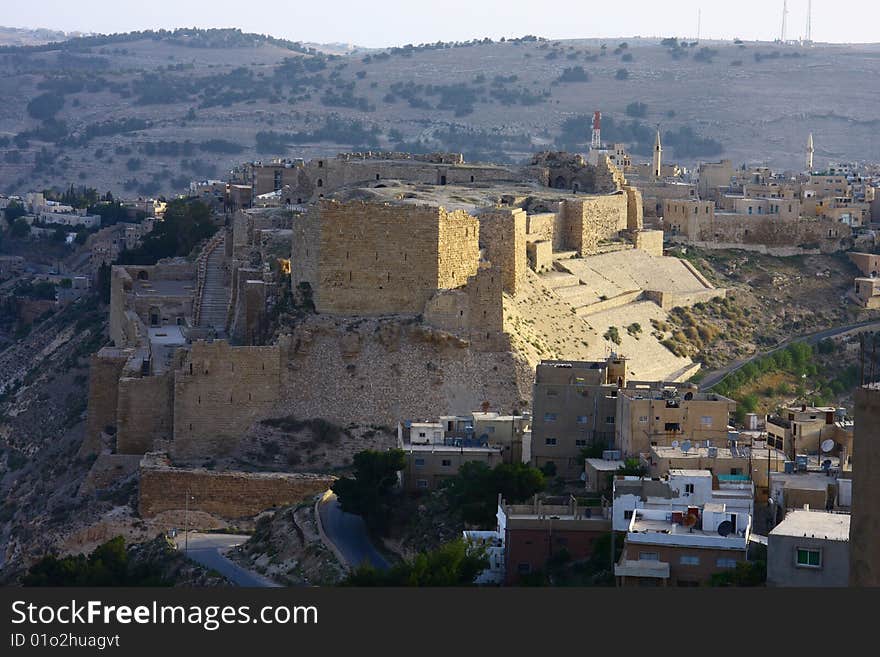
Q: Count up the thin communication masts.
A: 3